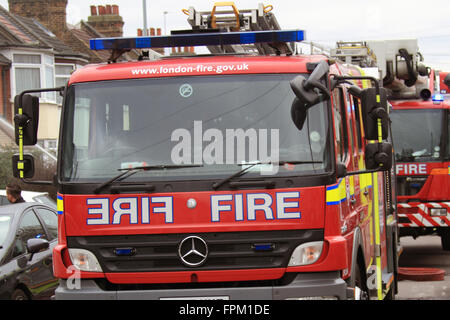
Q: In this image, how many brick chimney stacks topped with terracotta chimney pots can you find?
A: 3